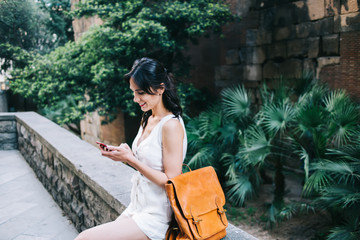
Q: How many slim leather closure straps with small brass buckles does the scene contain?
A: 2